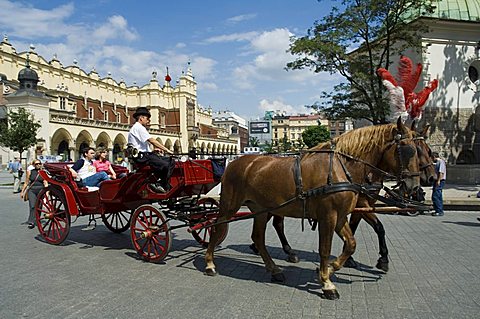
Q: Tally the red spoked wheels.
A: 4